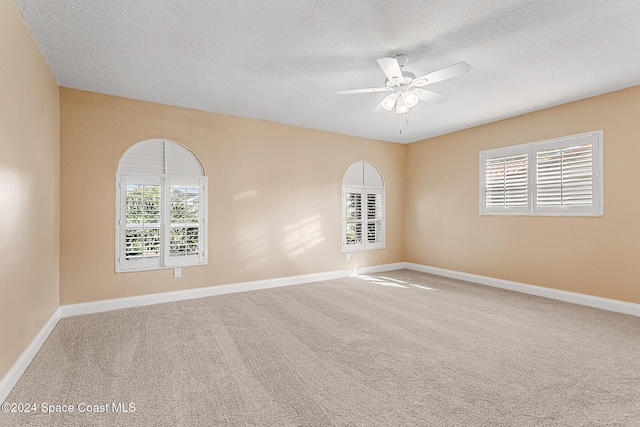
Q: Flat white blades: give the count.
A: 5